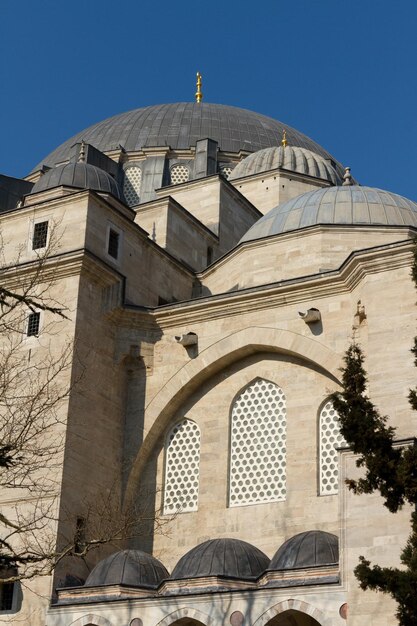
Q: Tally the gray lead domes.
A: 7